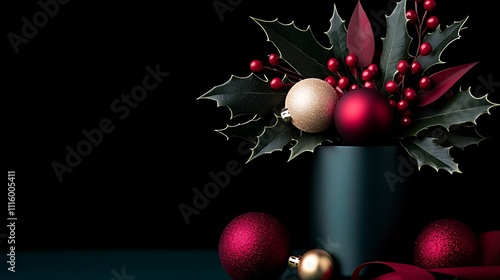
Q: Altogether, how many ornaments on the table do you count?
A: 3